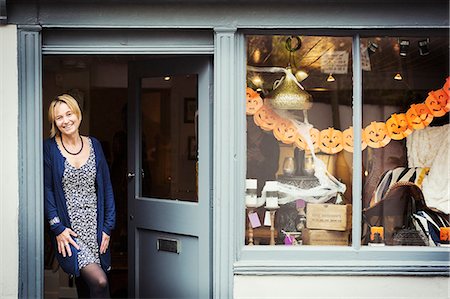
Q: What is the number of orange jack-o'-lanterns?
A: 11